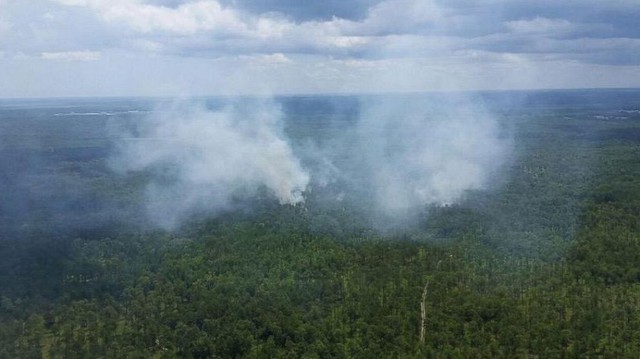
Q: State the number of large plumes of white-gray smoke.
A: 2